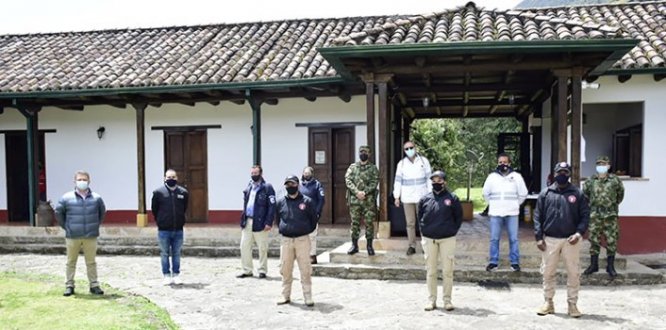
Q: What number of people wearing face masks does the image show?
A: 11